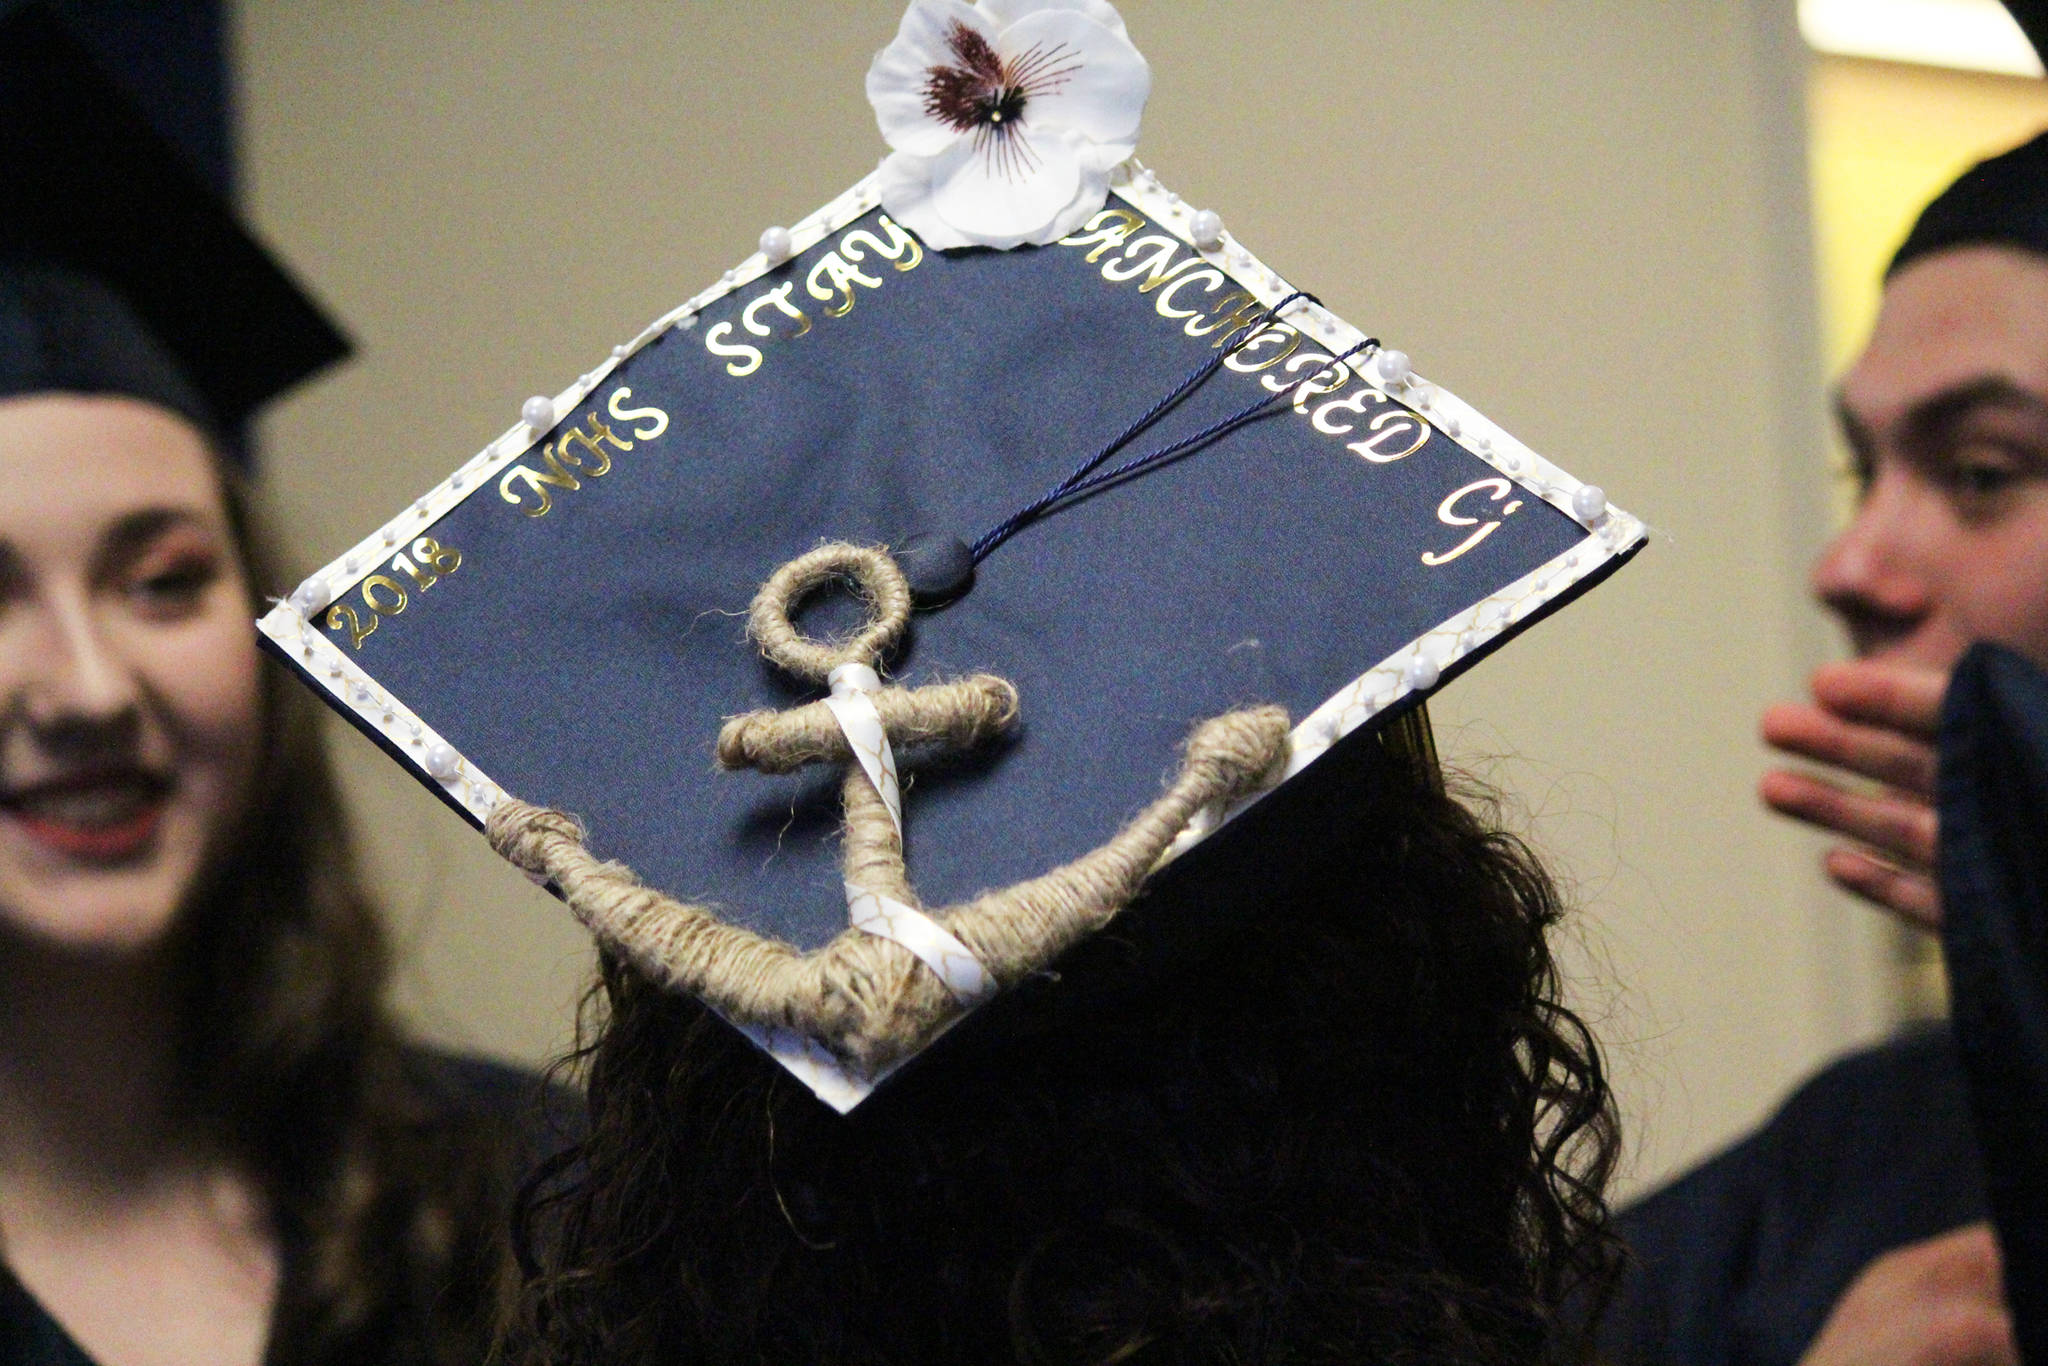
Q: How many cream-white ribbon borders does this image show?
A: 4